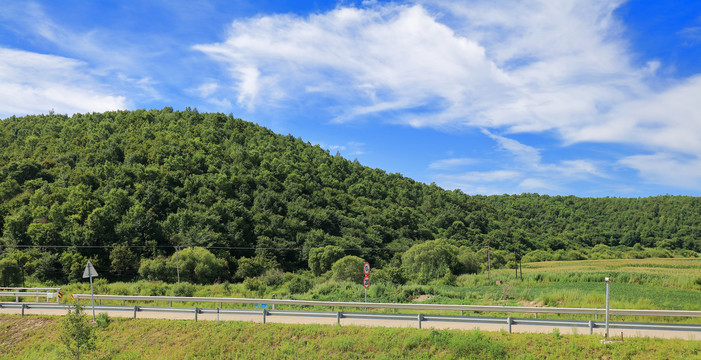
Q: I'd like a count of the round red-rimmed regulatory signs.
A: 2